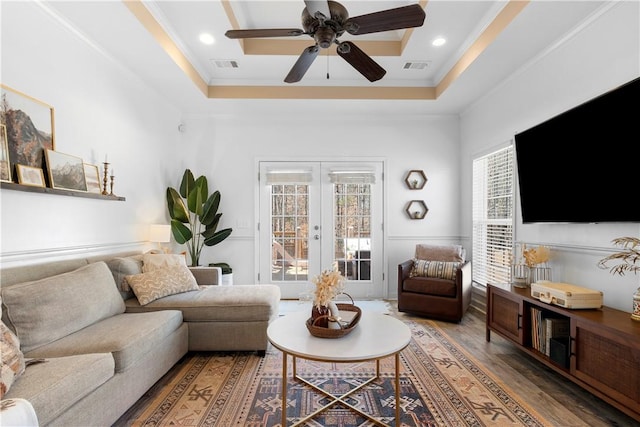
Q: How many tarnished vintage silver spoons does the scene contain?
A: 0